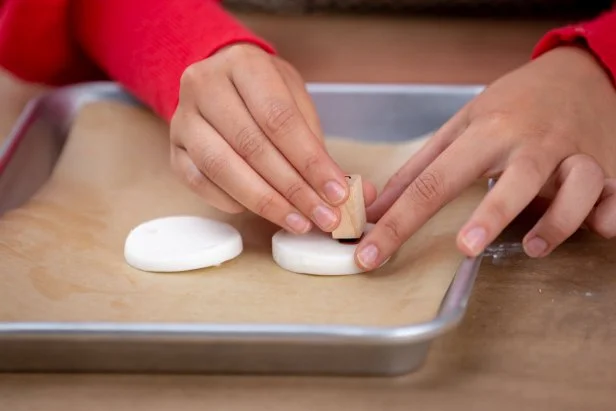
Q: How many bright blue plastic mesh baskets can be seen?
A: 0